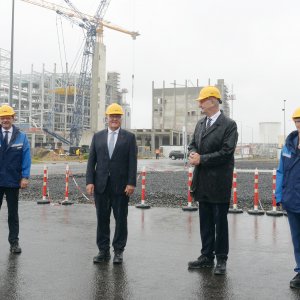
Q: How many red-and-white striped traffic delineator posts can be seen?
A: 7